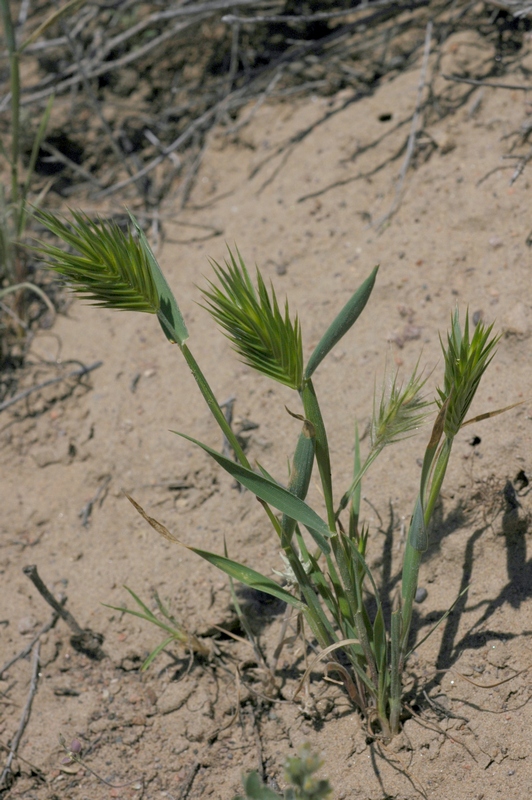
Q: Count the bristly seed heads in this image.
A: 4